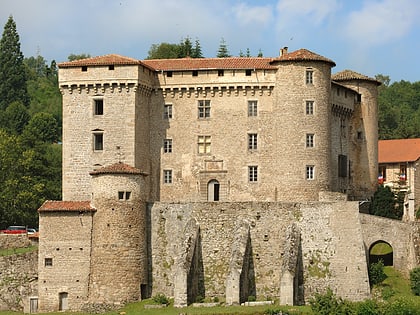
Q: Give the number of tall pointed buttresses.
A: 3